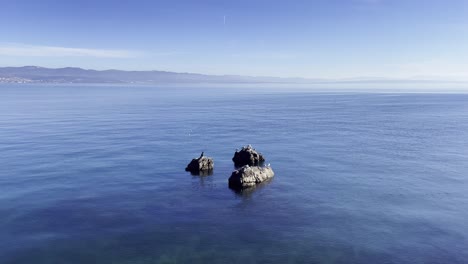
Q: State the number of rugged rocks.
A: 3